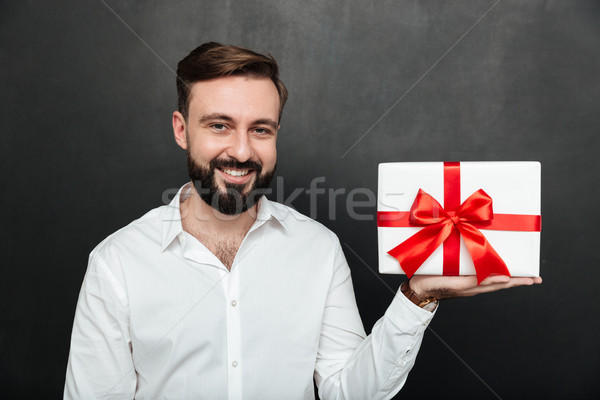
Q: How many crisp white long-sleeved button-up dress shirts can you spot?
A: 1